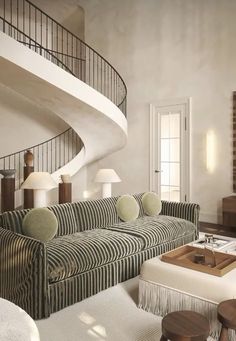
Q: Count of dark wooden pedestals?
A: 3